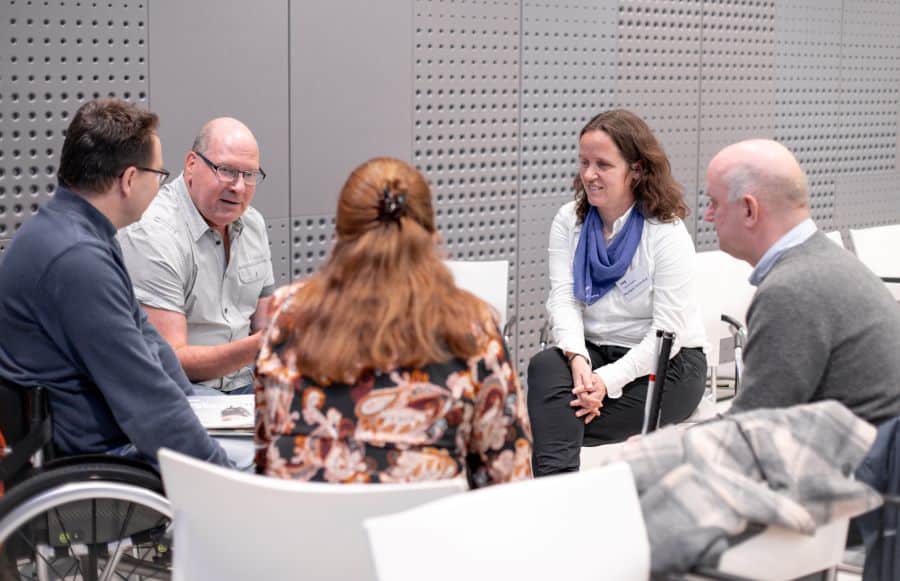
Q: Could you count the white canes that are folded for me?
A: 1